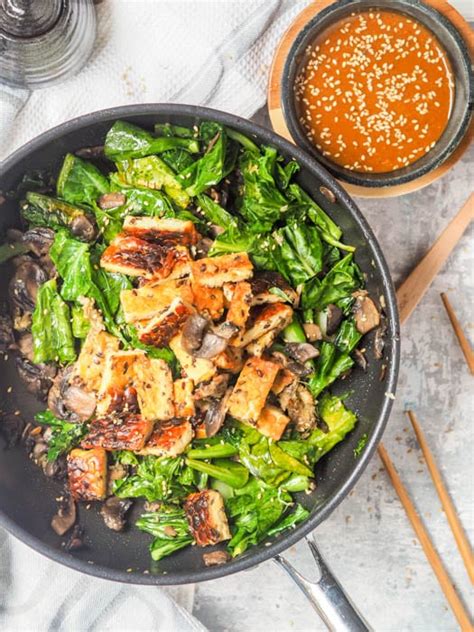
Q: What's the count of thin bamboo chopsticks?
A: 3